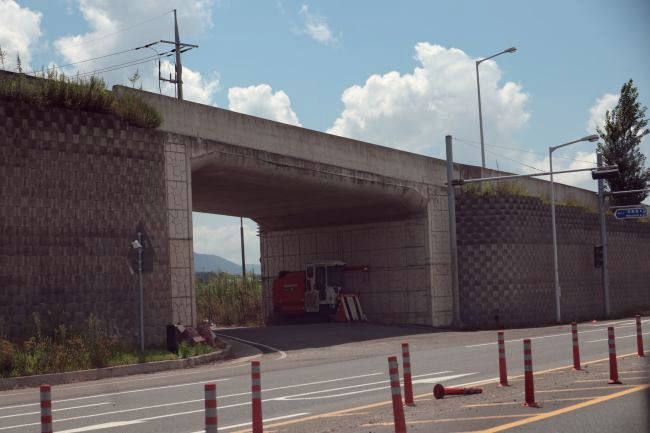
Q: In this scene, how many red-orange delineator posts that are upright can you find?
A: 10